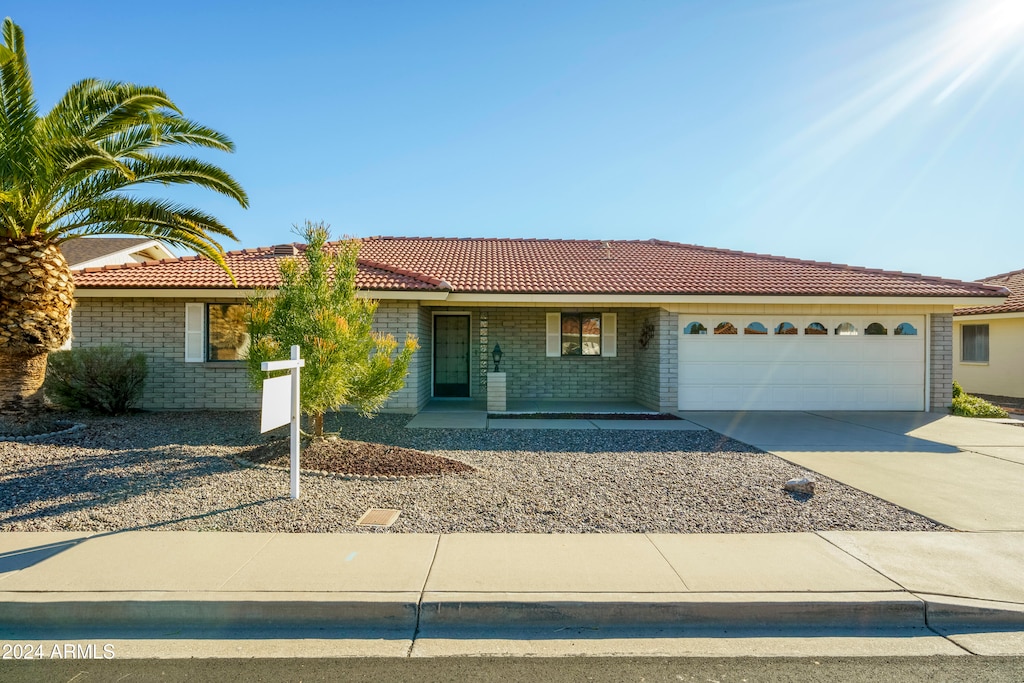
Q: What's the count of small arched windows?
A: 8